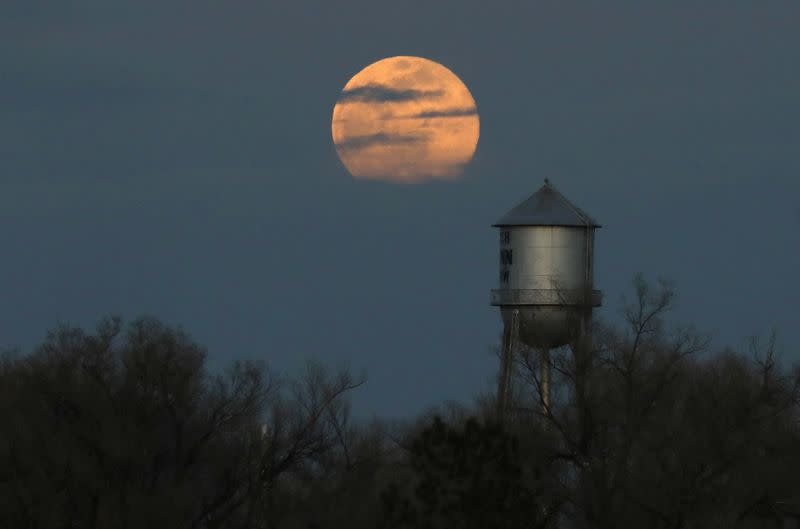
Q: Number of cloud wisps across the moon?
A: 3